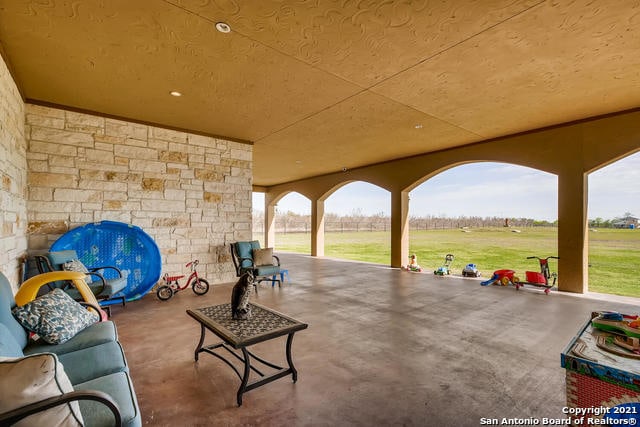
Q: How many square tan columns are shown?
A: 4